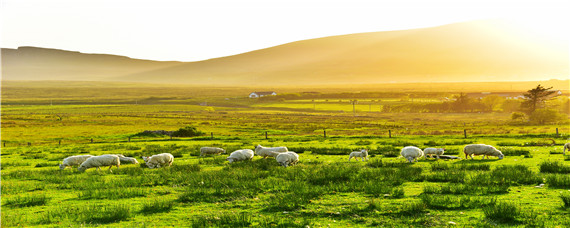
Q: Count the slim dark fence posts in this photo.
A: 12